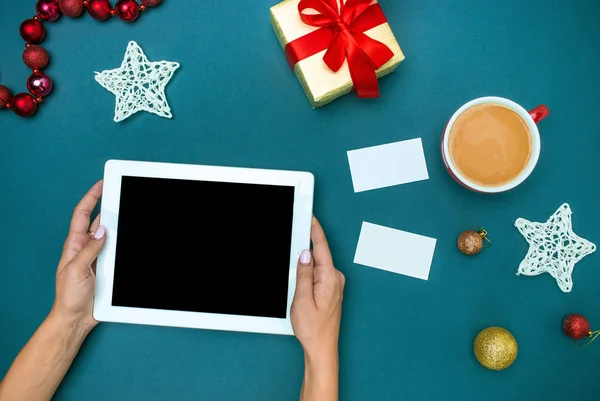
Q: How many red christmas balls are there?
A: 11